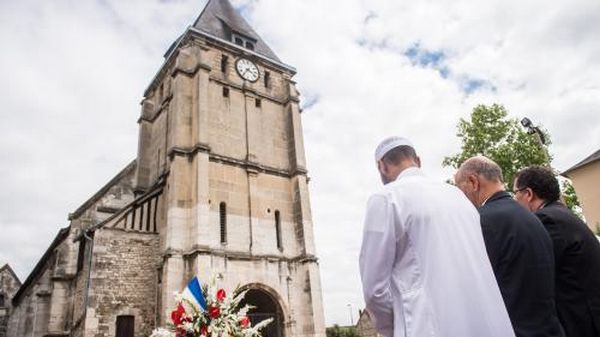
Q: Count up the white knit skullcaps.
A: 1